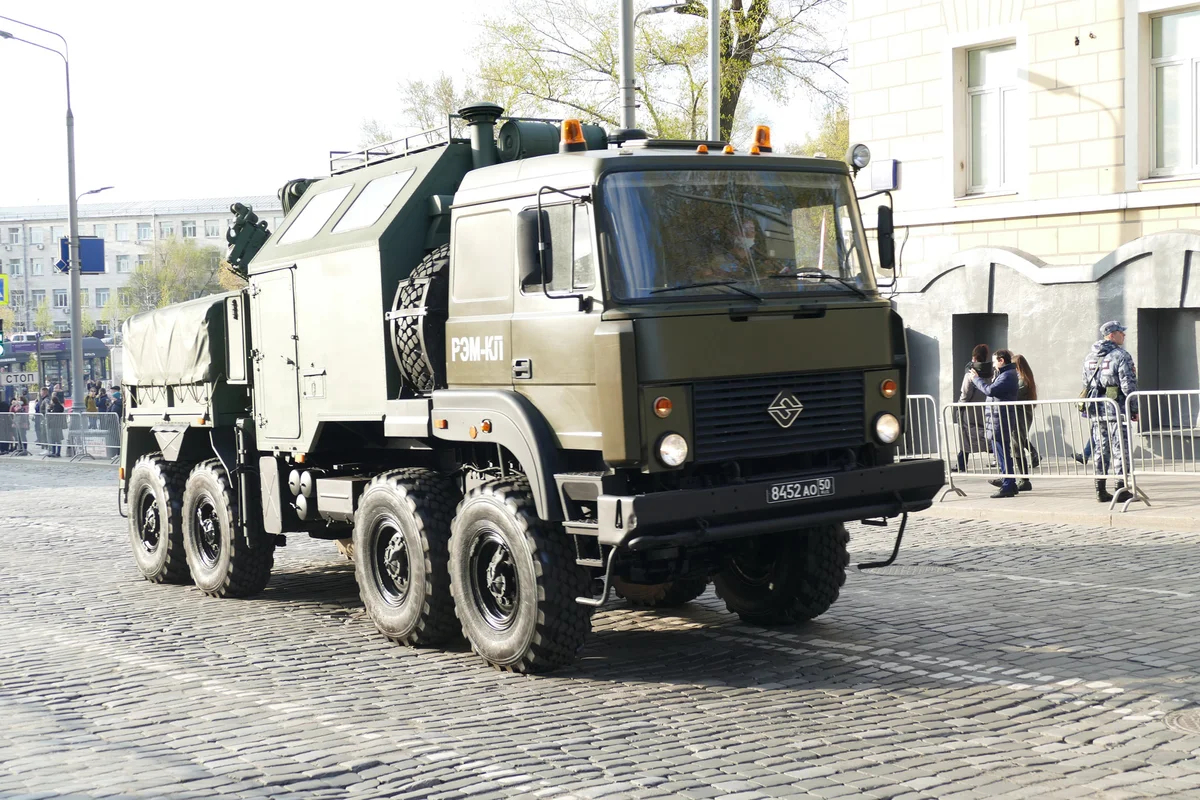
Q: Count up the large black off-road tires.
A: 7